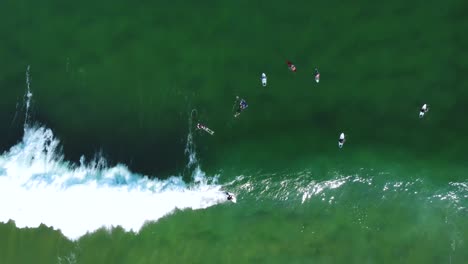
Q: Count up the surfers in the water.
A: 8